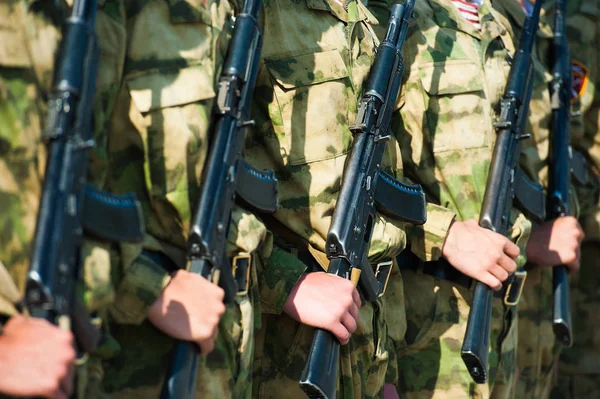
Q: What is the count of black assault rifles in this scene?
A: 5